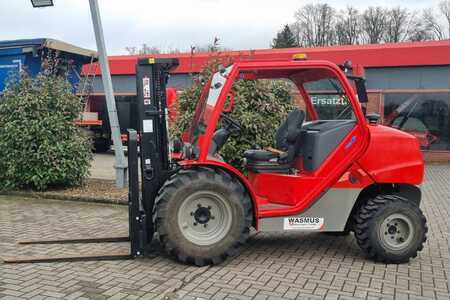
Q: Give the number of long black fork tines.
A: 2